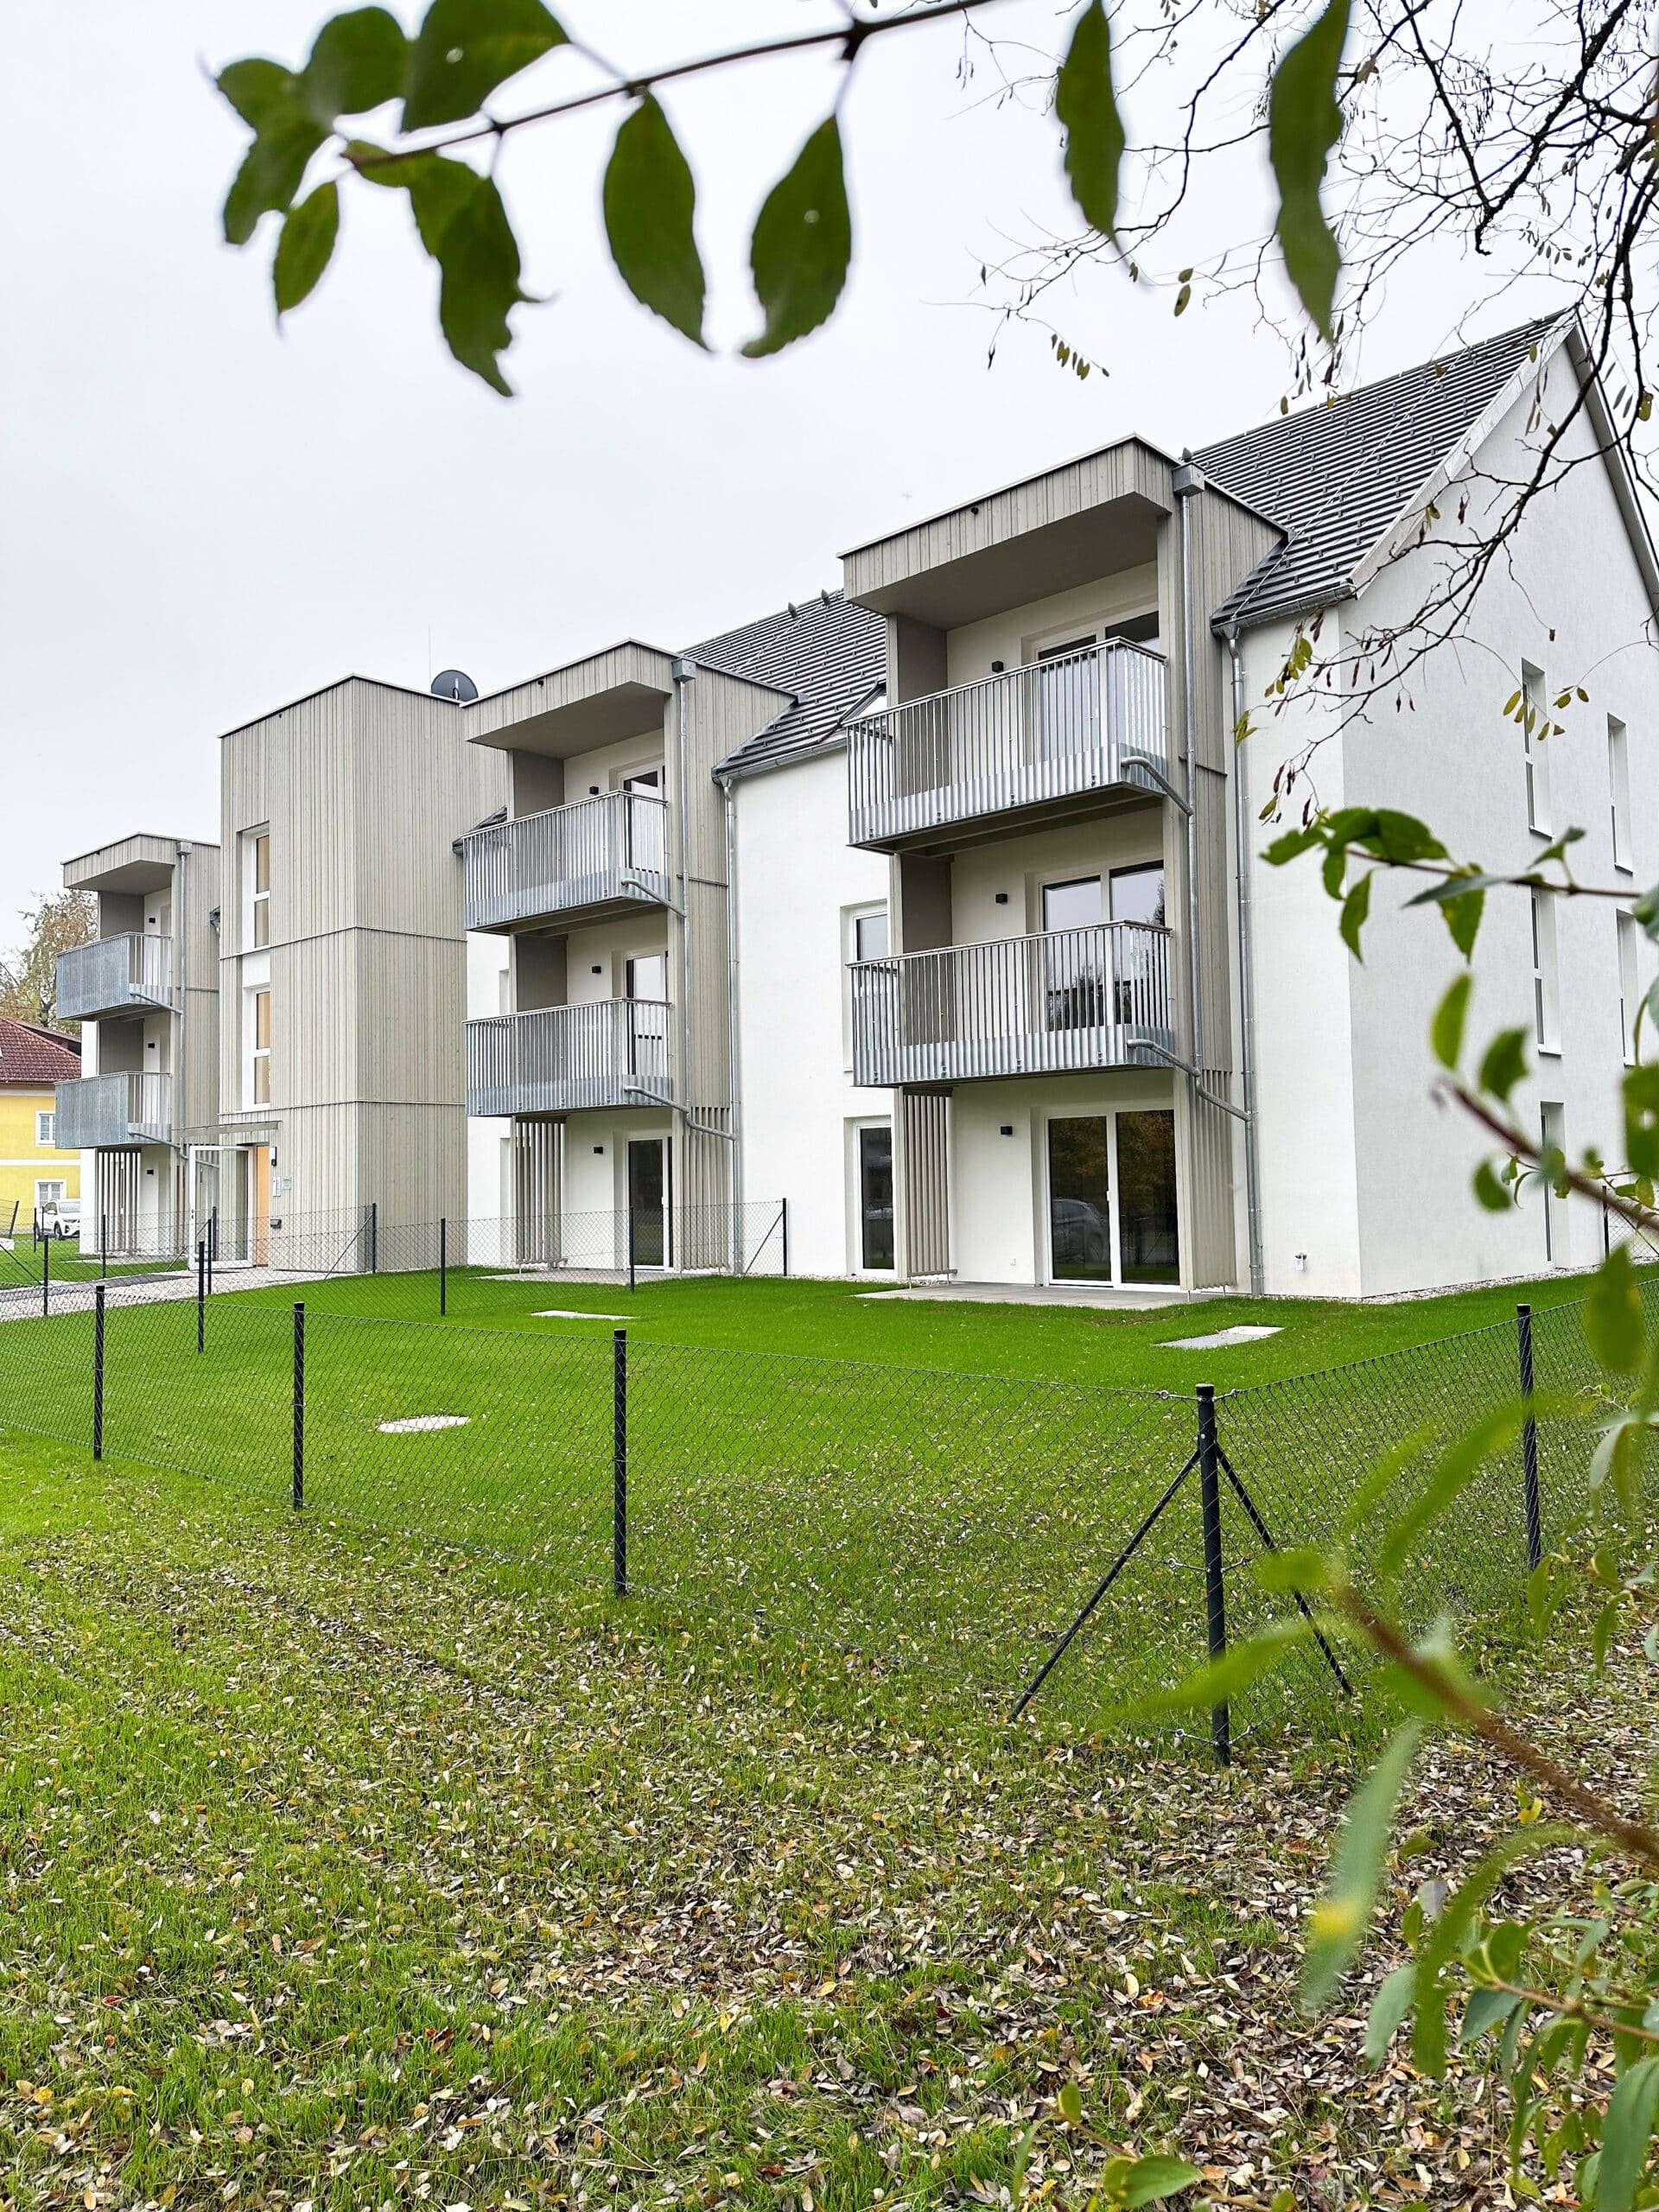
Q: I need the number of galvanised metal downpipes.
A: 5